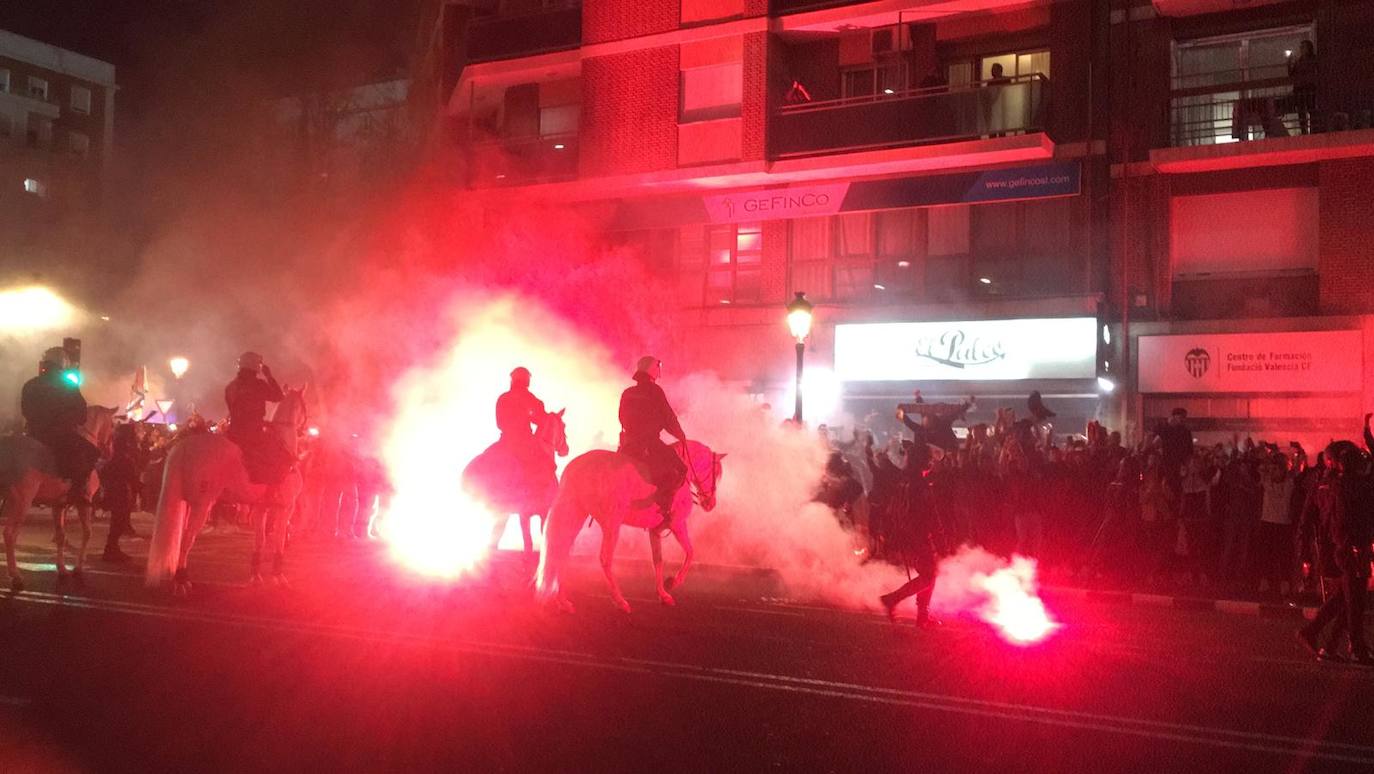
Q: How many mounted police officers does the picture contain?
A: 4